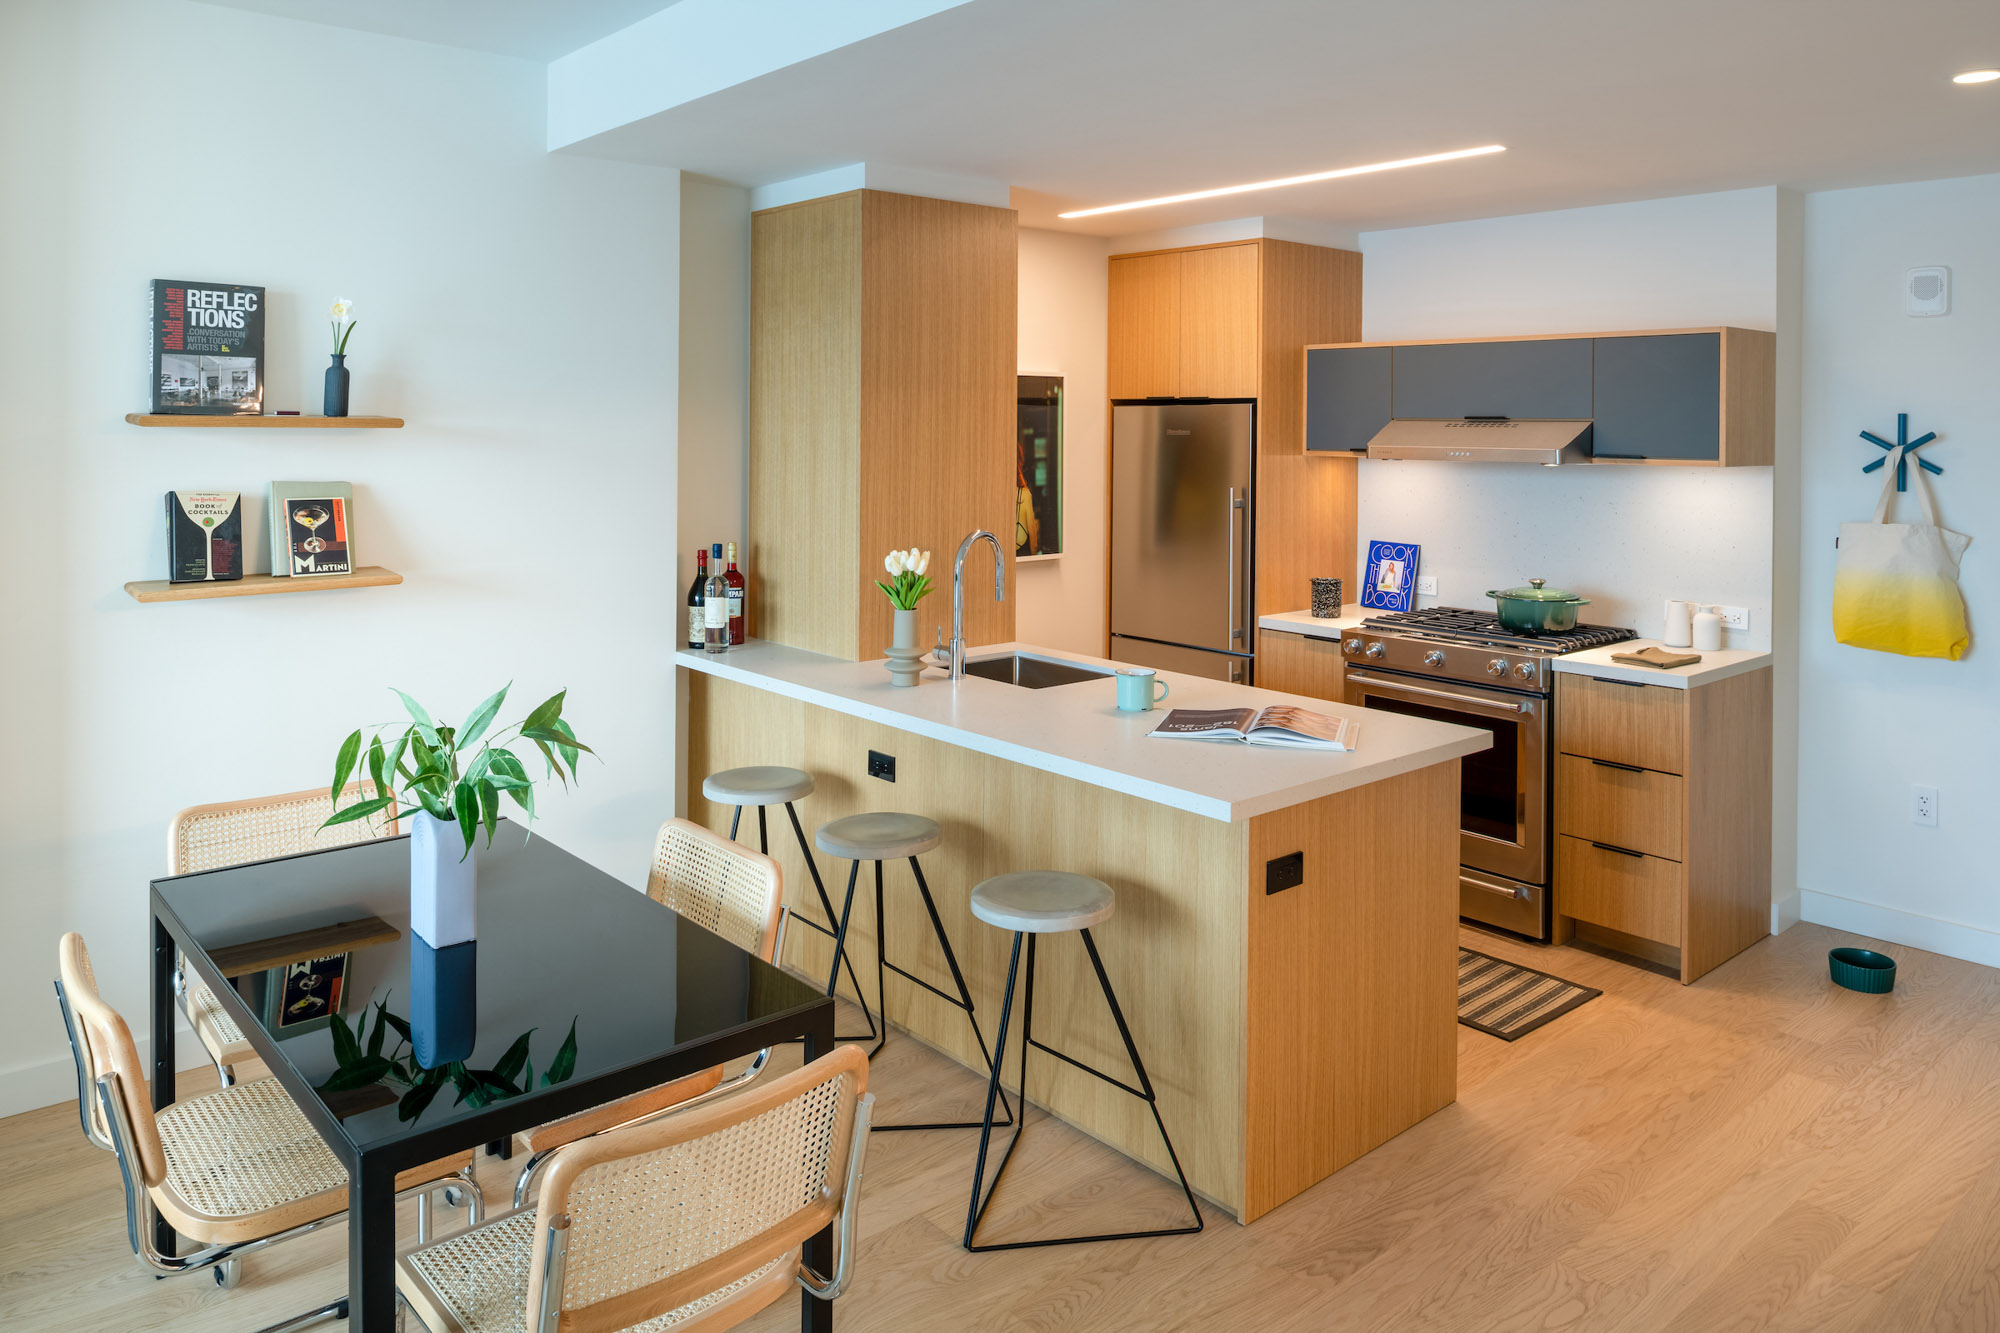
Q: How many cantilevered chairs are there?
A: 4